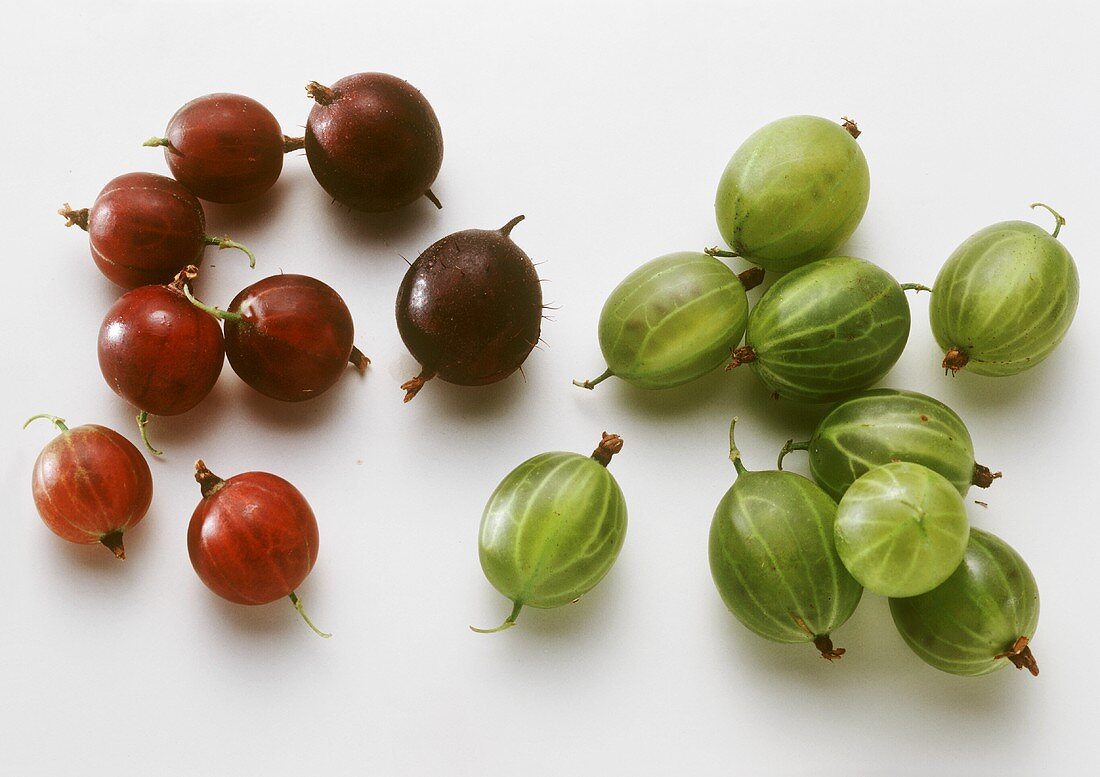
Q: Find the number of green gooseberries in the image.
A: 9